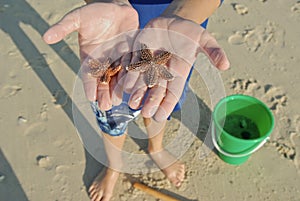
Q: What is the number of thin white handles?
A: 1